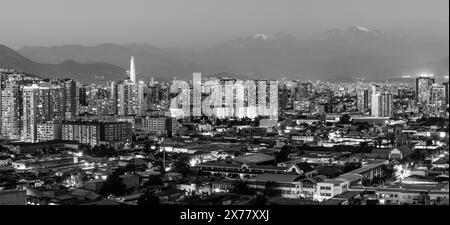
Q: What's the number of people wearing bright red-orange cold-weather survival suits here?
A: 0